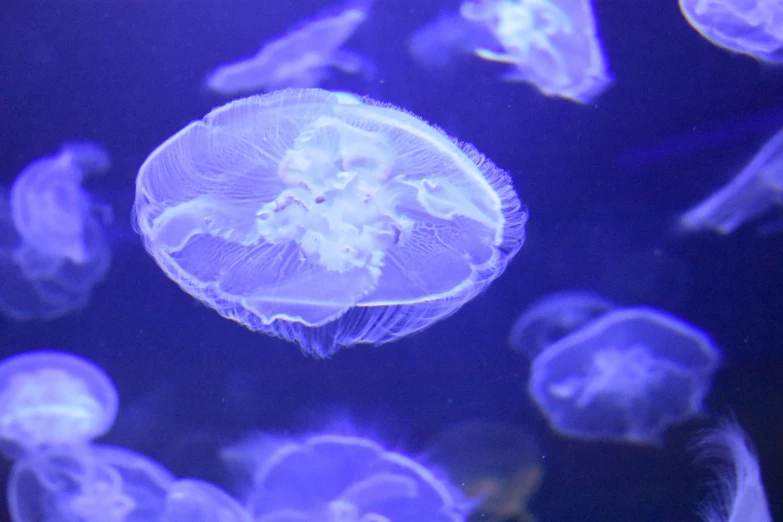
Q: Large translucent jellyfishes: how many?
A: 1